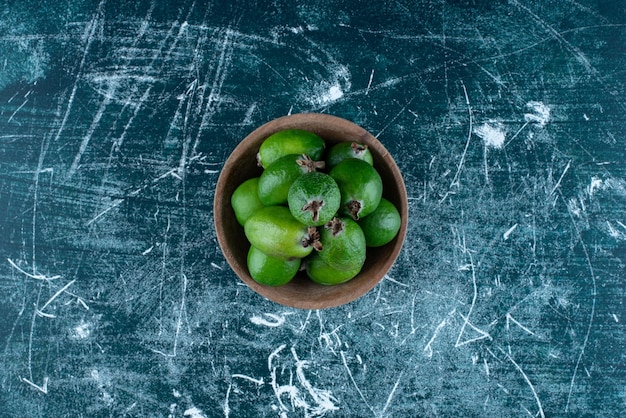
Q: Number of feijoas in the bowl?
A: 11